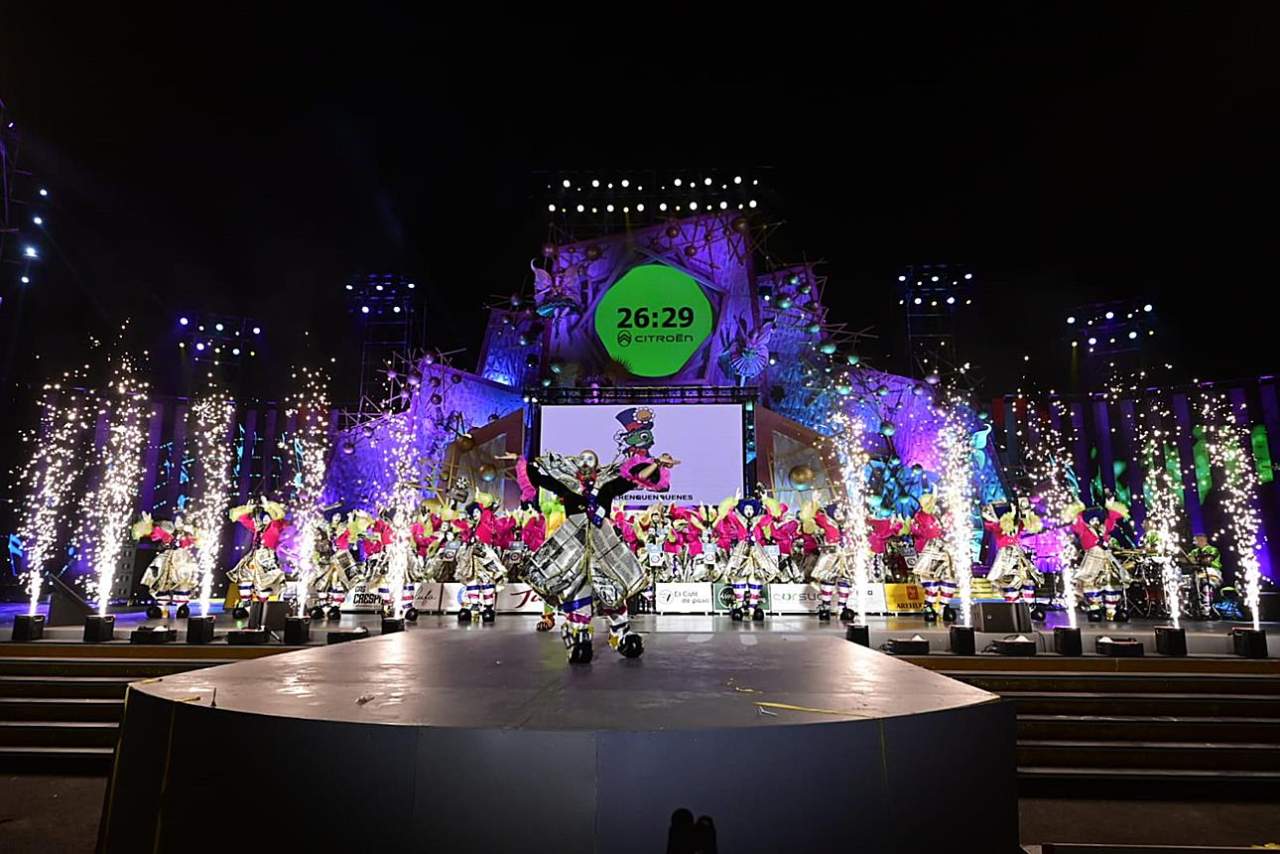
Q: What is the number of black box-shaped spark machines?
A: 10